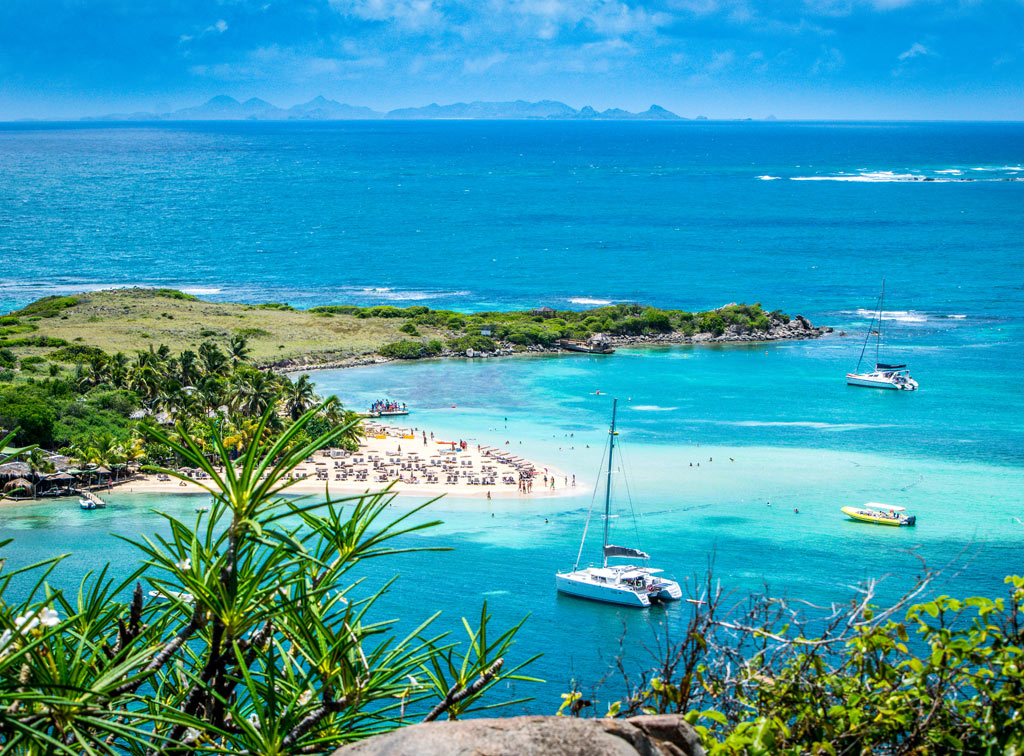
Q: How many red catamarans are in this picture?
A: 0